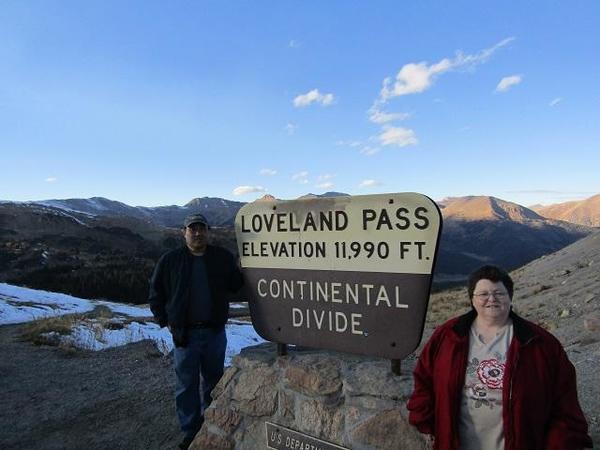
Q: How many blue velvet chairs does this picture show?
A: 0